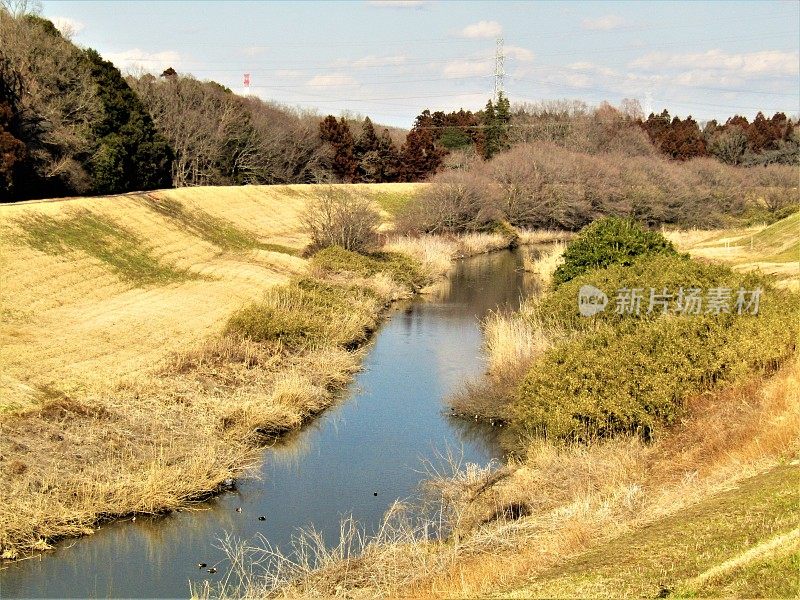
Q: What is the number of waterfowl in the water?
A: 5